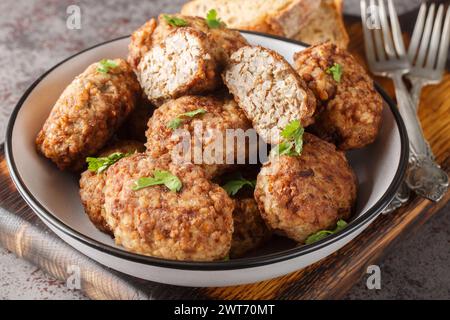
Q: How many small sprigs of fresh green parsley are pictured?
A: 10